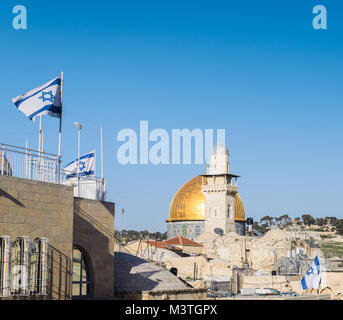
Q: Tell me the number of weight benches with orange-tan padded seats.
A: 0